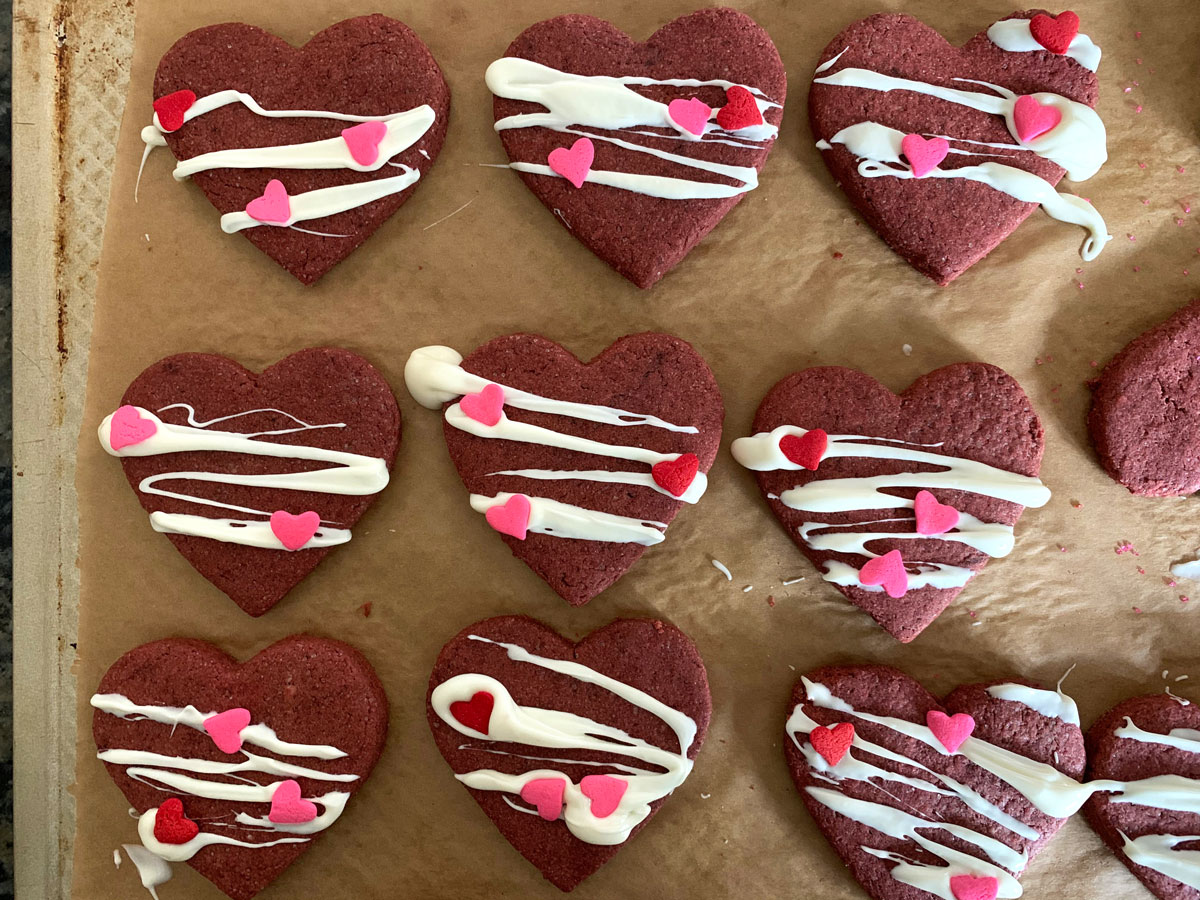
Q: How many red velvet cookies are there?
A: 11